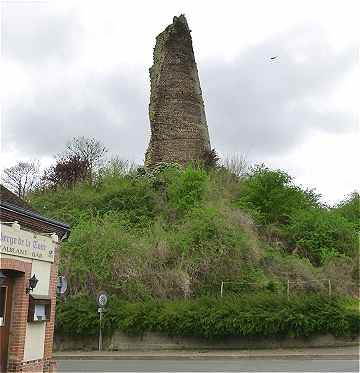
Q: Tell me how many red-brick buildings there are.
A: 1